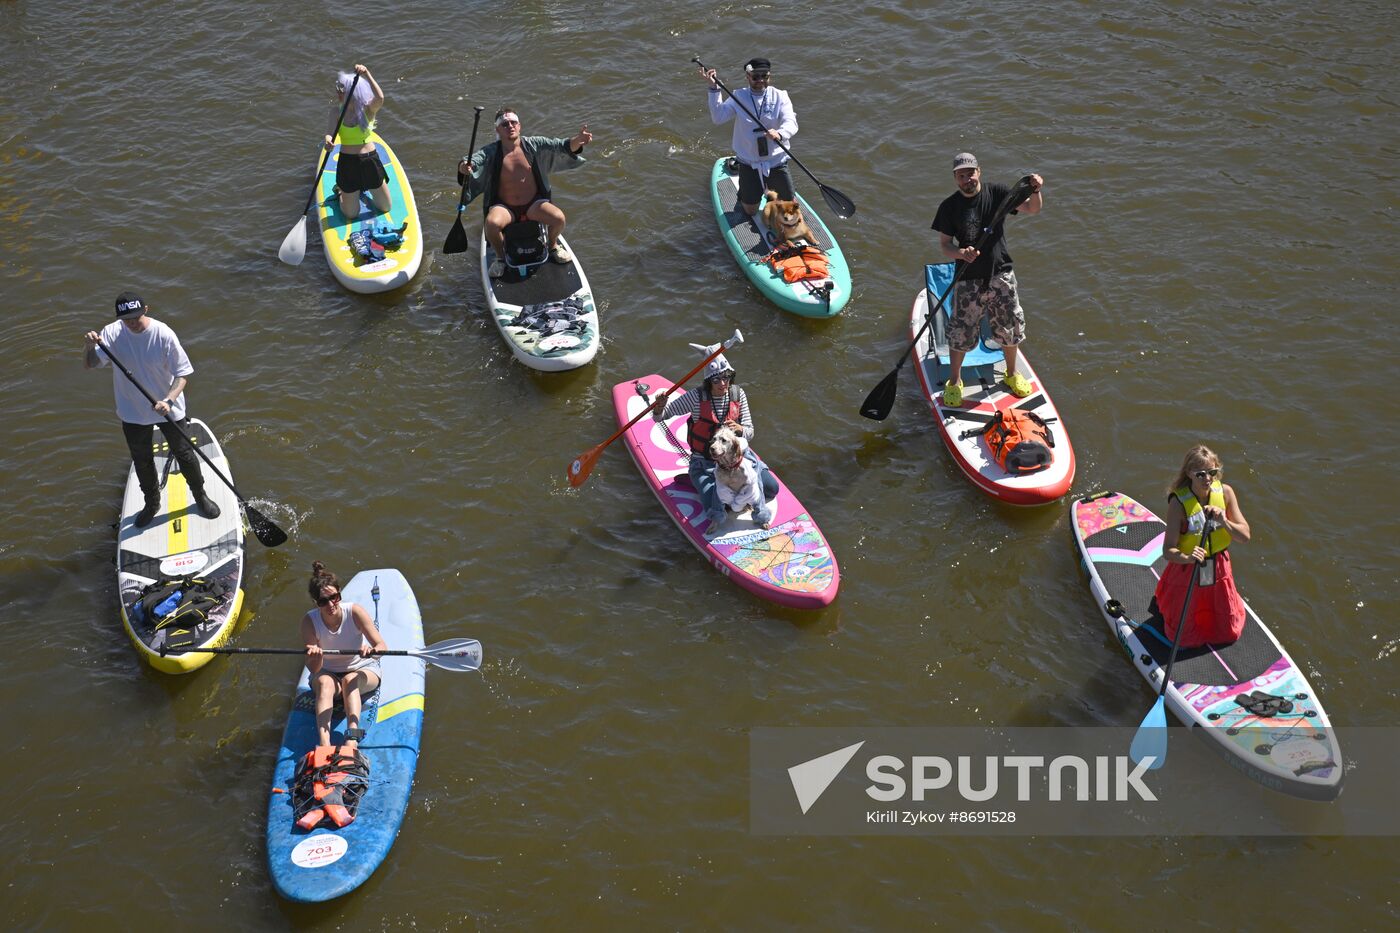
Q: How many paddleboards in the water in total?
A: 8